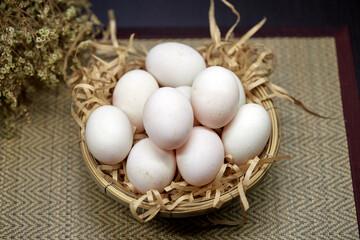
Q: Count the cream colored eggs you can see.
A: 10